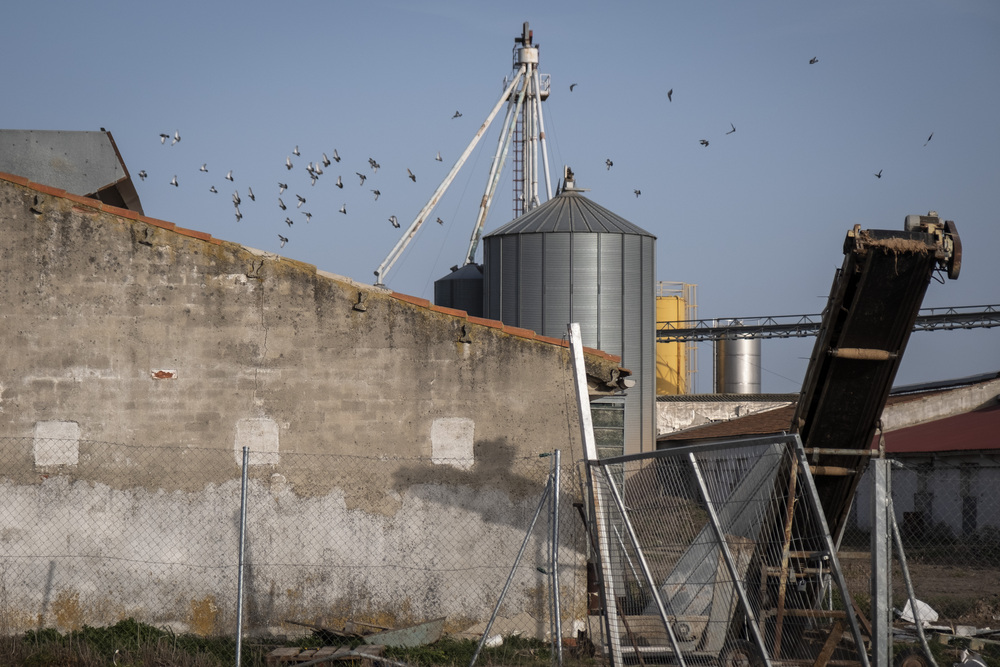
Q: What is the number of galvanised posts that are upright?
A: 3